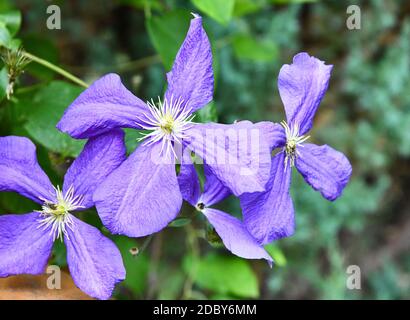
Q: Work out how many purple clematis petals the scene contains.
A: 15